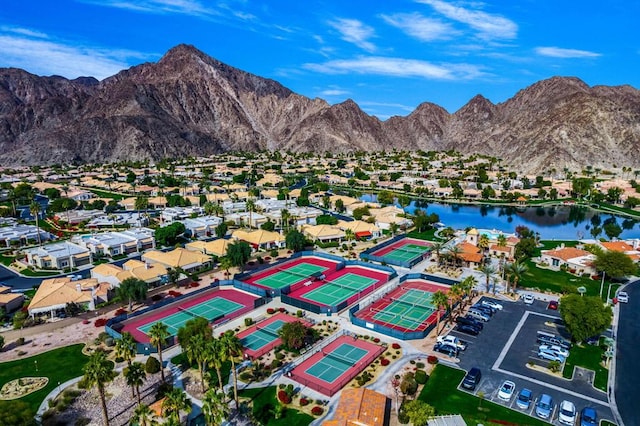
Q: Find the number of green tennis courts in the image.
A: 7